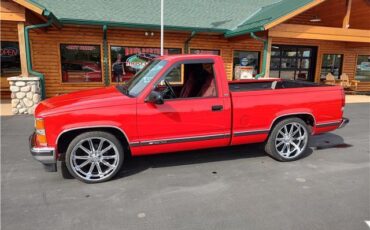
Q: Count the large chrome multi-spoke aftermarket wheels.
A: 2